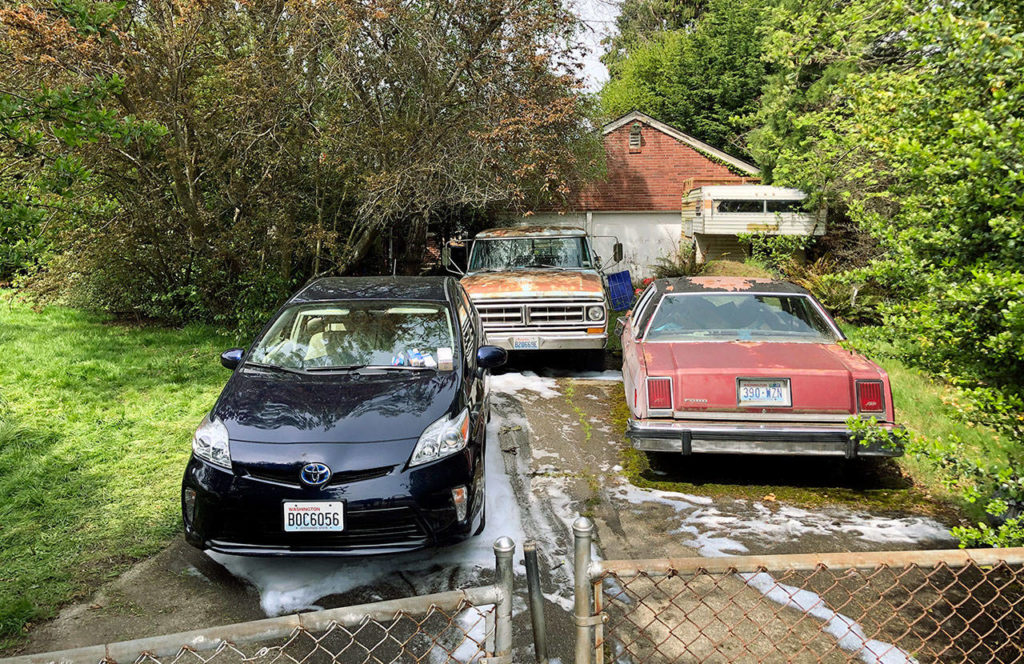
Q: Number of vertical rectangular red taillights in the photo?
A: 2